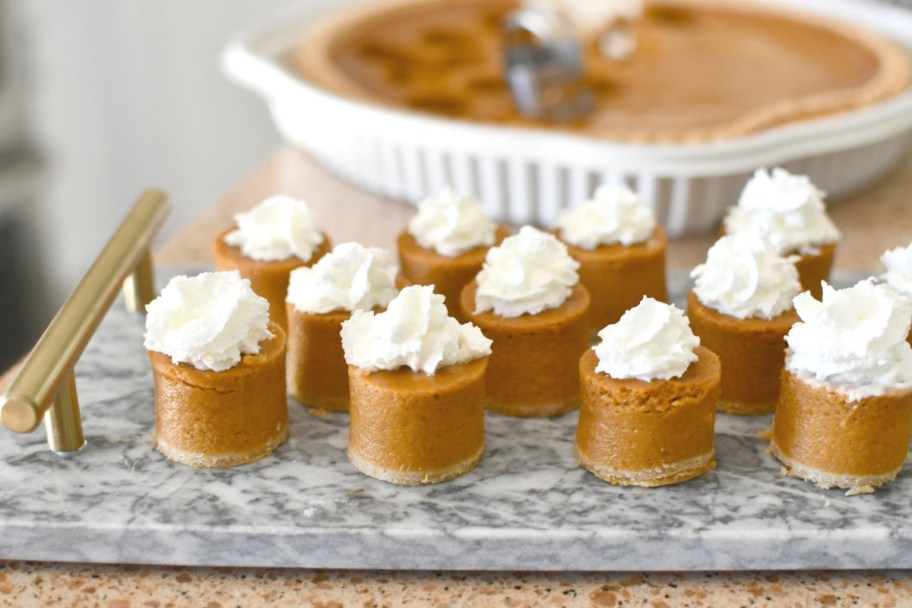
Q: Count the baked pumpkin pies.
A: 13